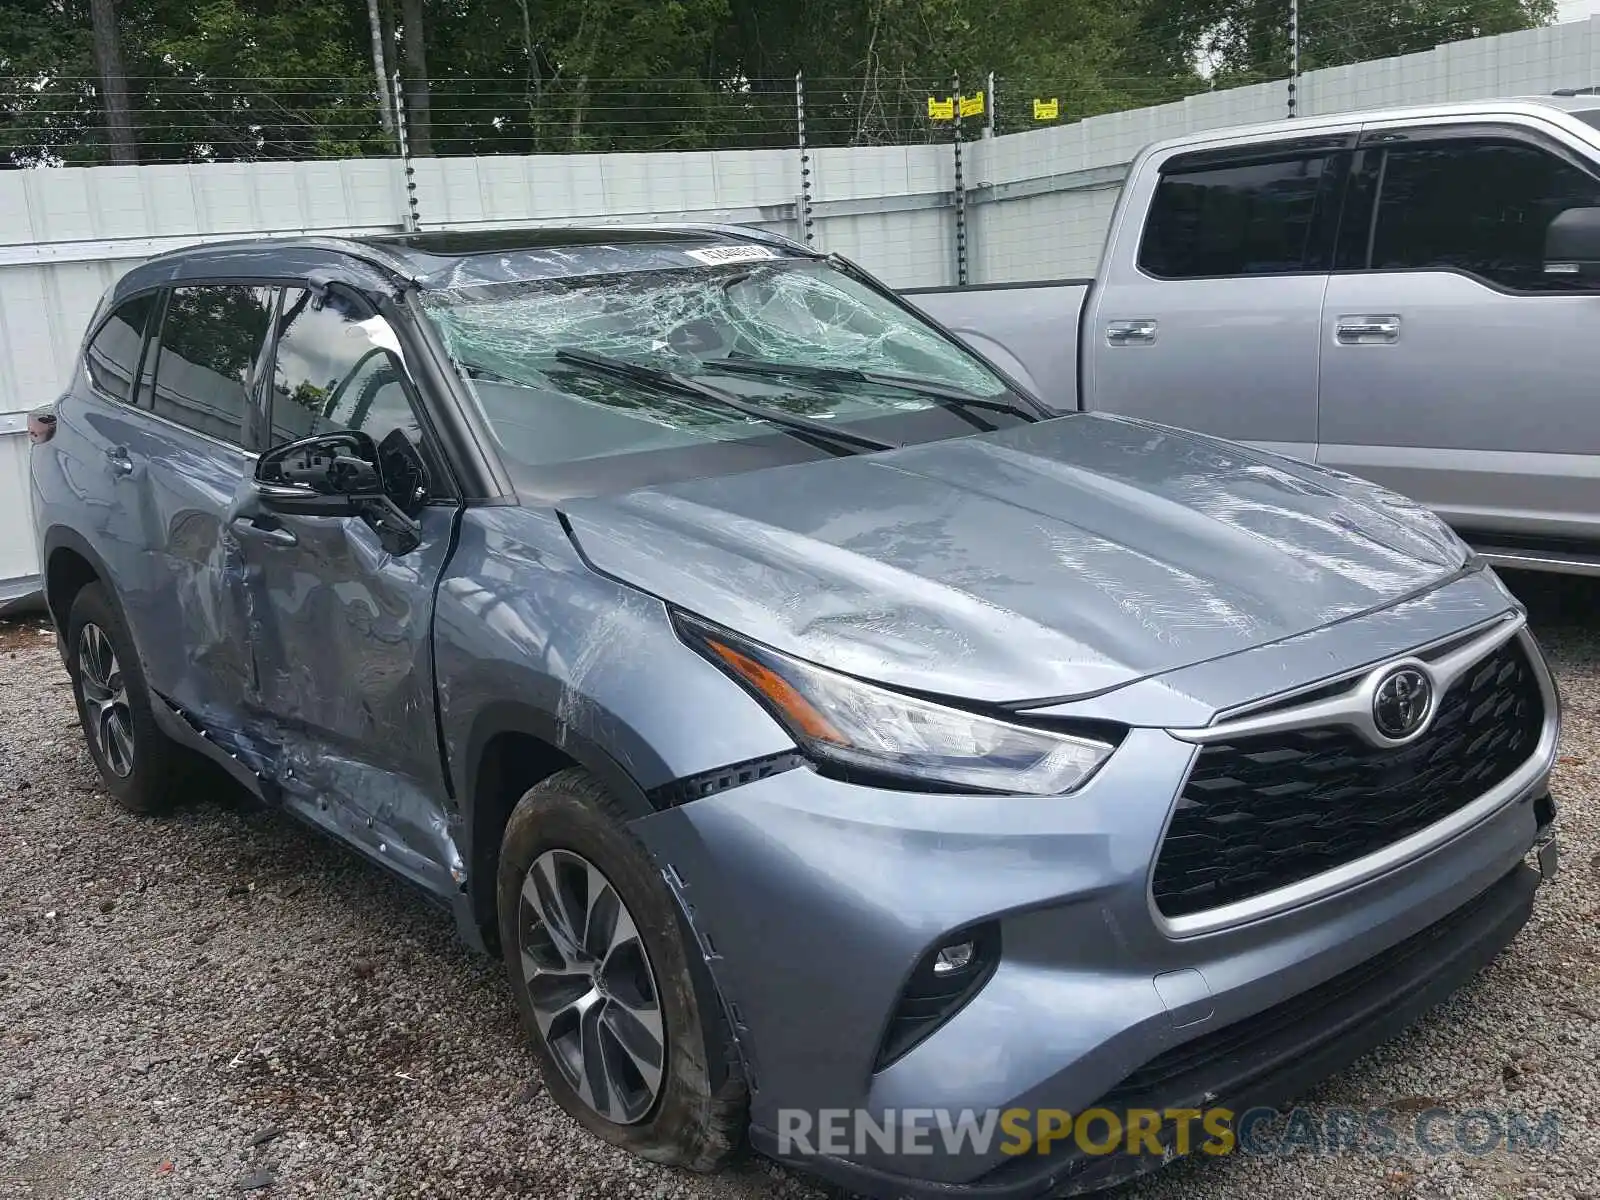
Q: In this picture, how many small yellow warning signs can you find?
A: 3